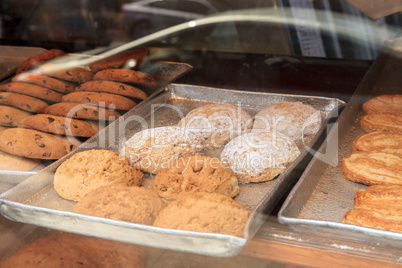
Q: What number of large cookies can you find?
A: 8